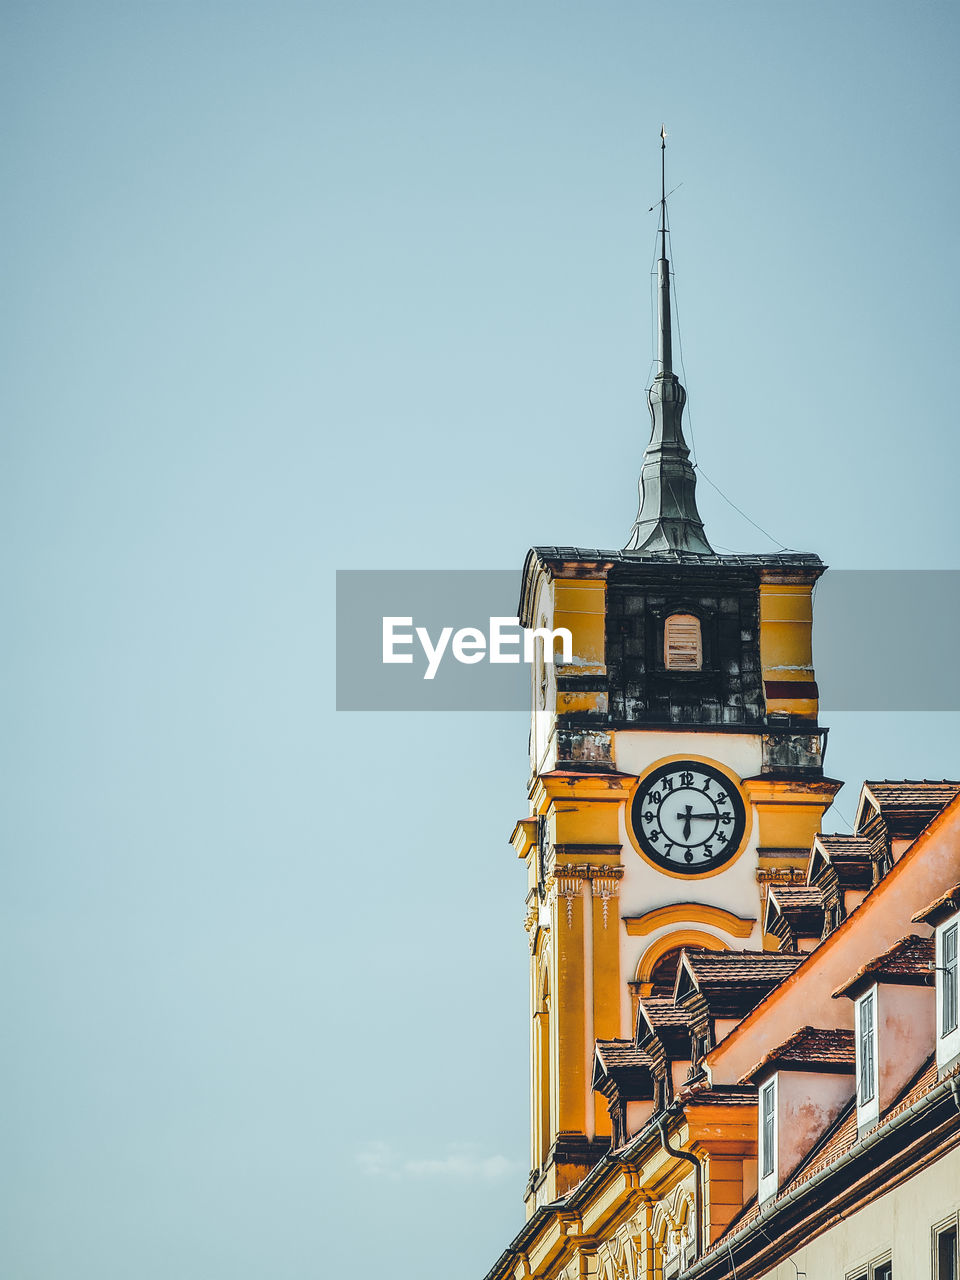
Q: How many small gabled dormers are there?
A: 6